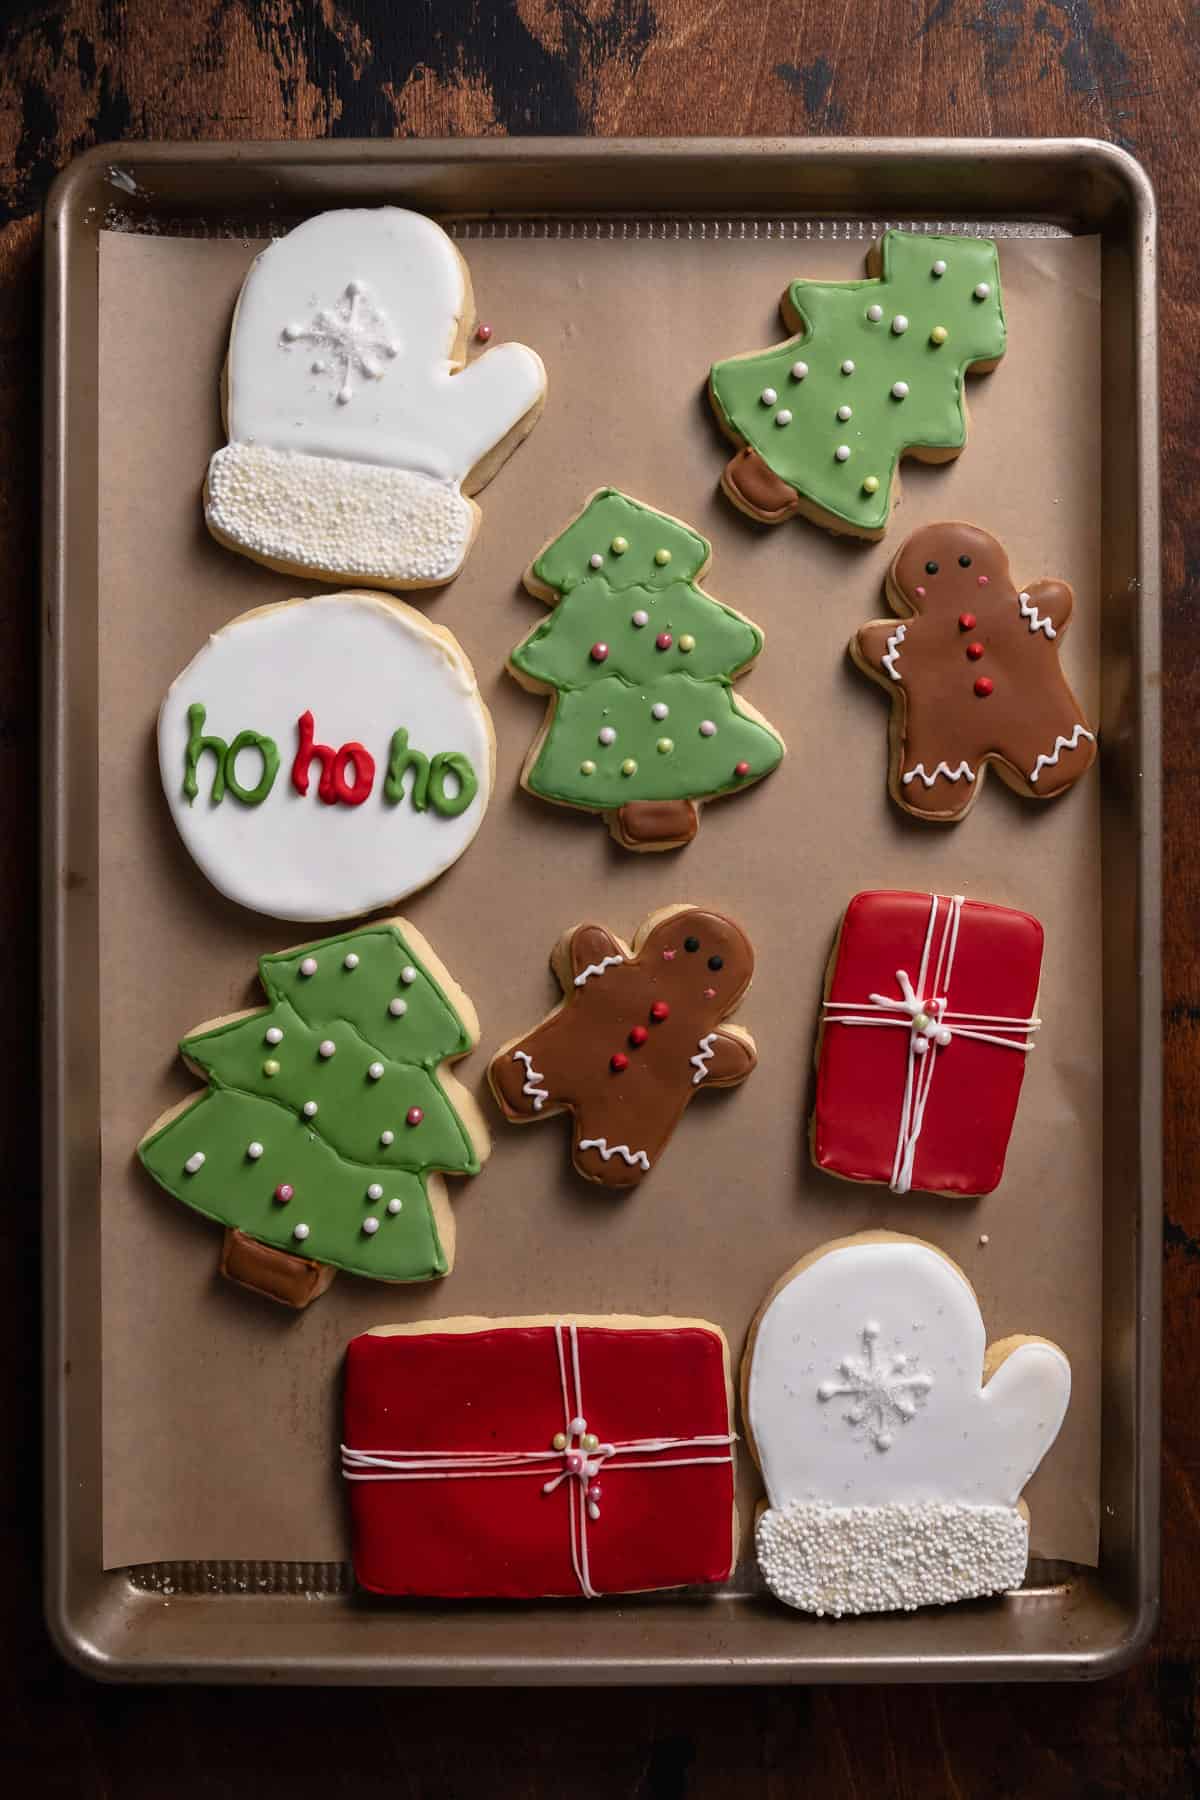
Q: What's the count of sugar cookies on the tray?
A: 10